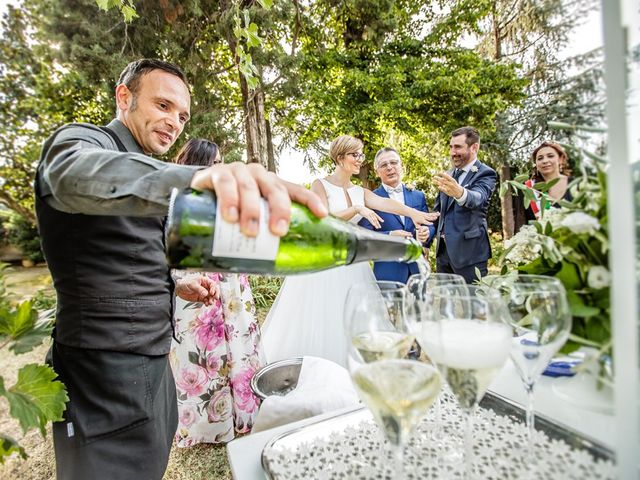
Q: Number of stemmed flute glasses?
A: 5